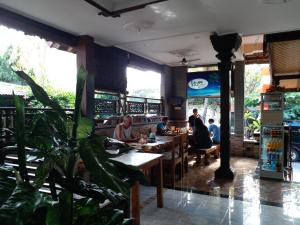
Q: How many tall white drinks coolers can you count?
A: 1